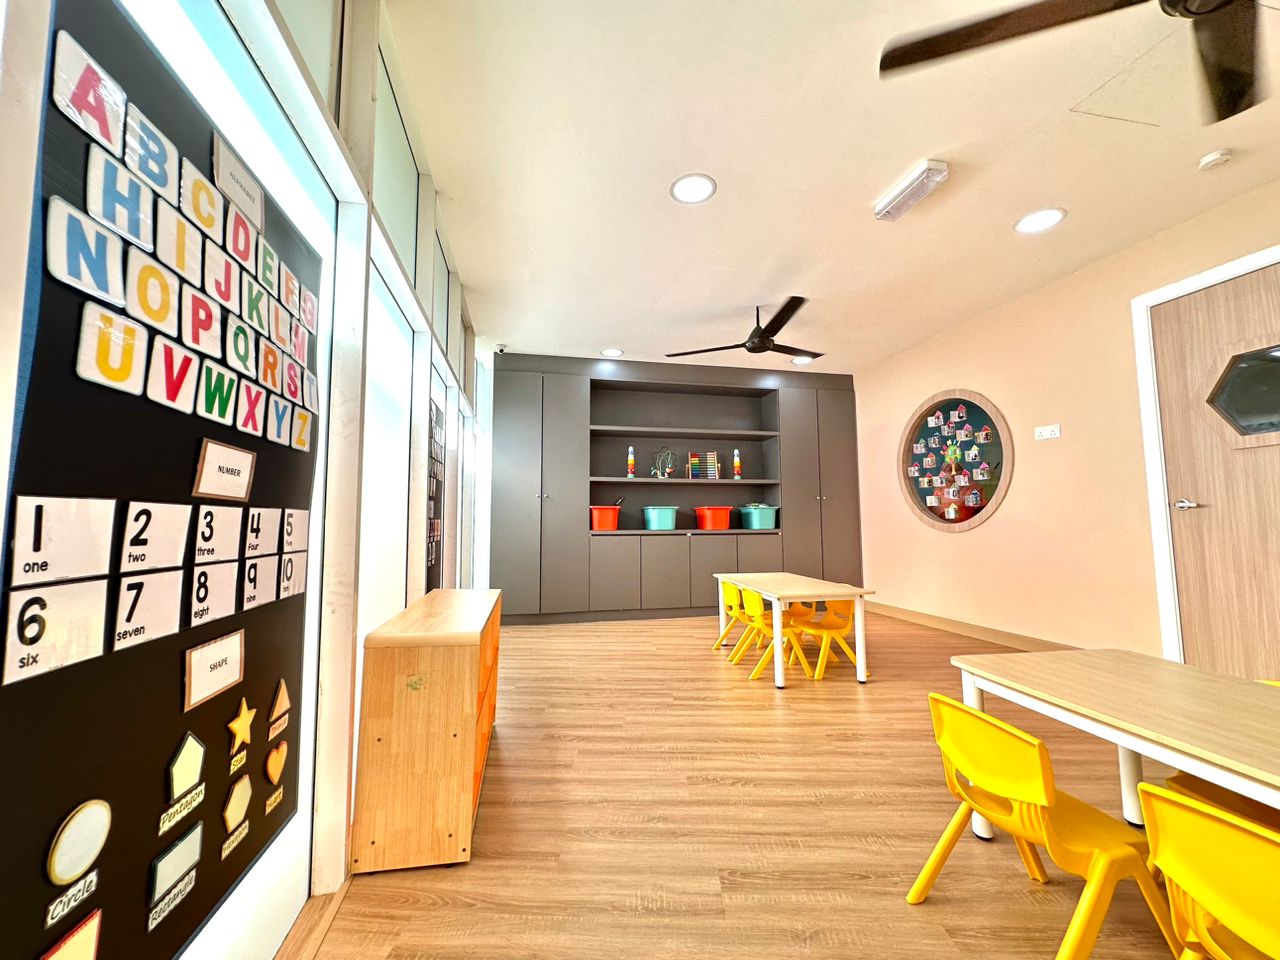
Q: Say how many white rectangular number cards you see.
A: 10